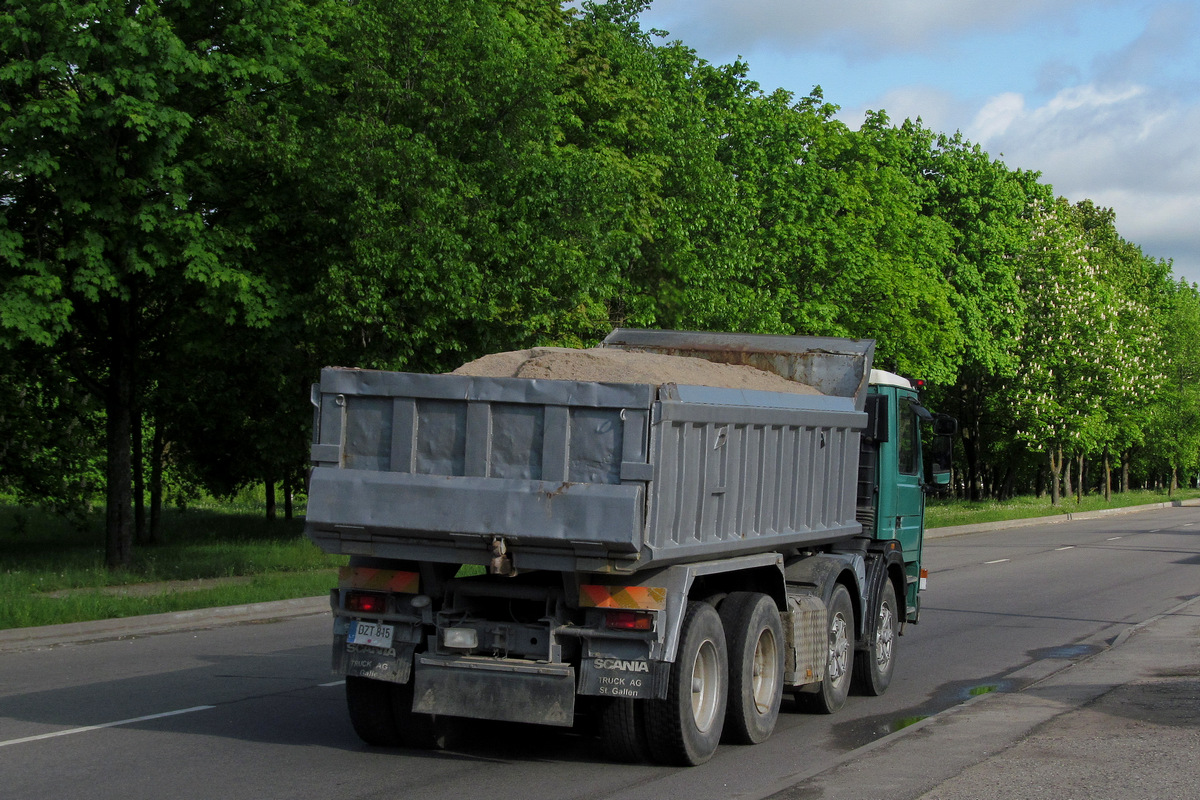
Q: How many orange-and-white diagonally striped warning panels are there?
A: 2